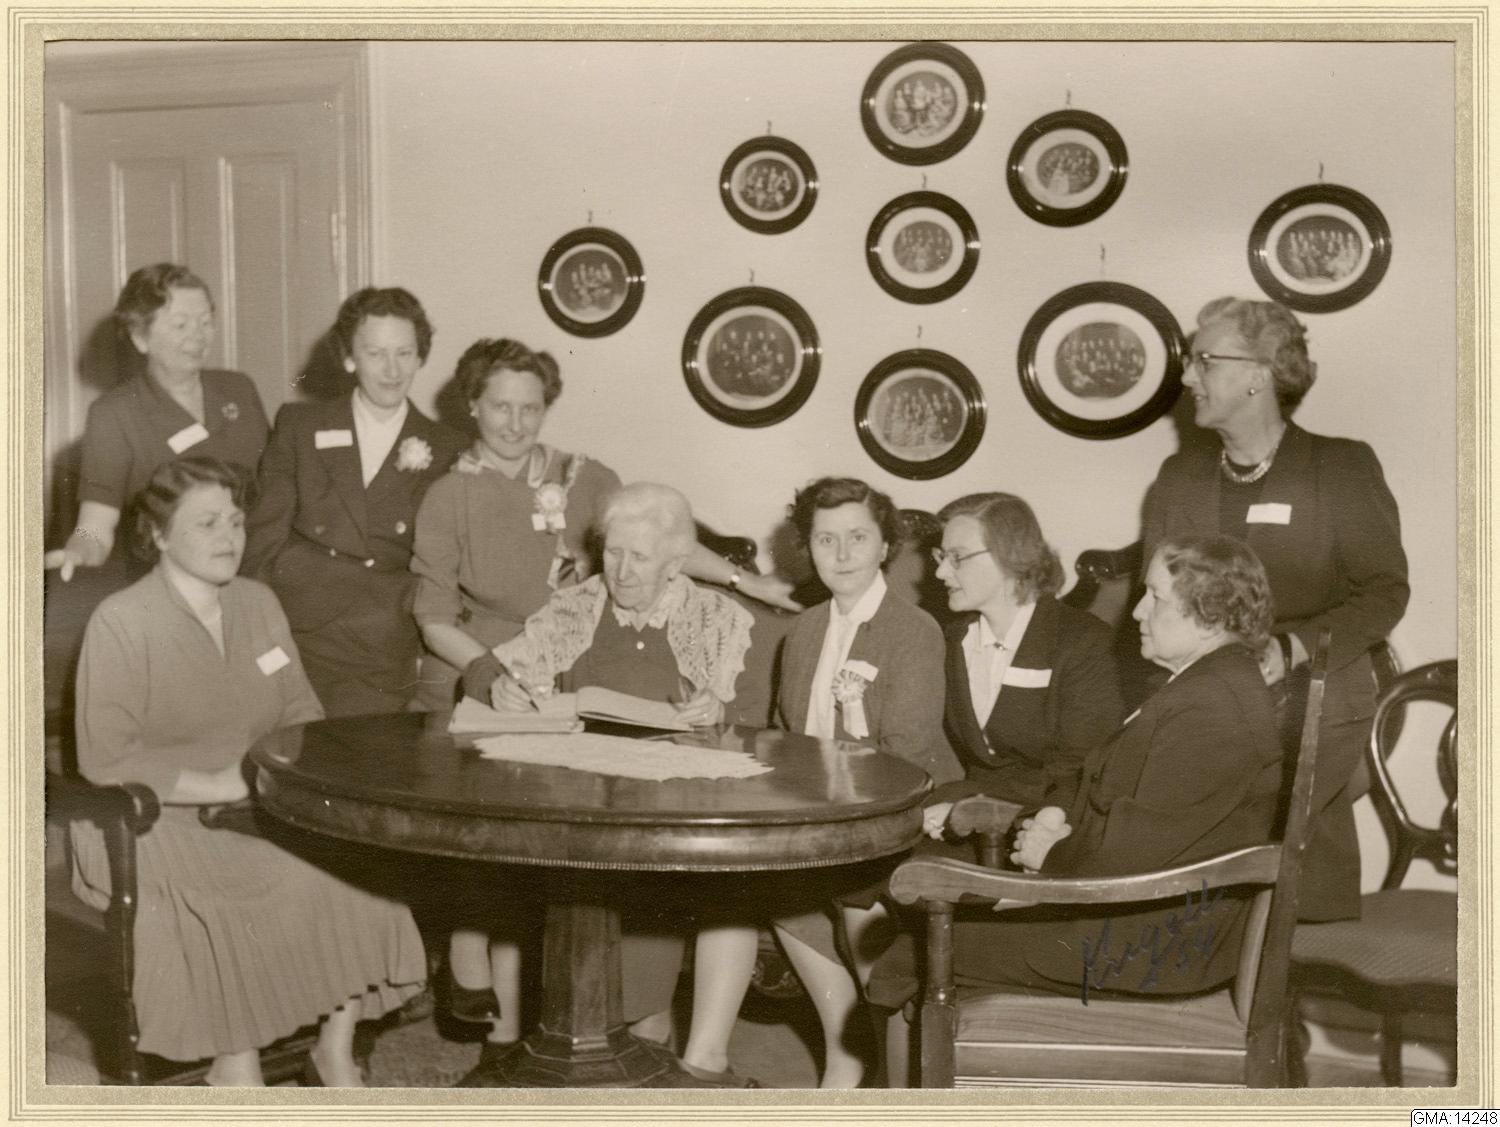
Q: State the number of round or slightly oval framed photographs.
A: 9